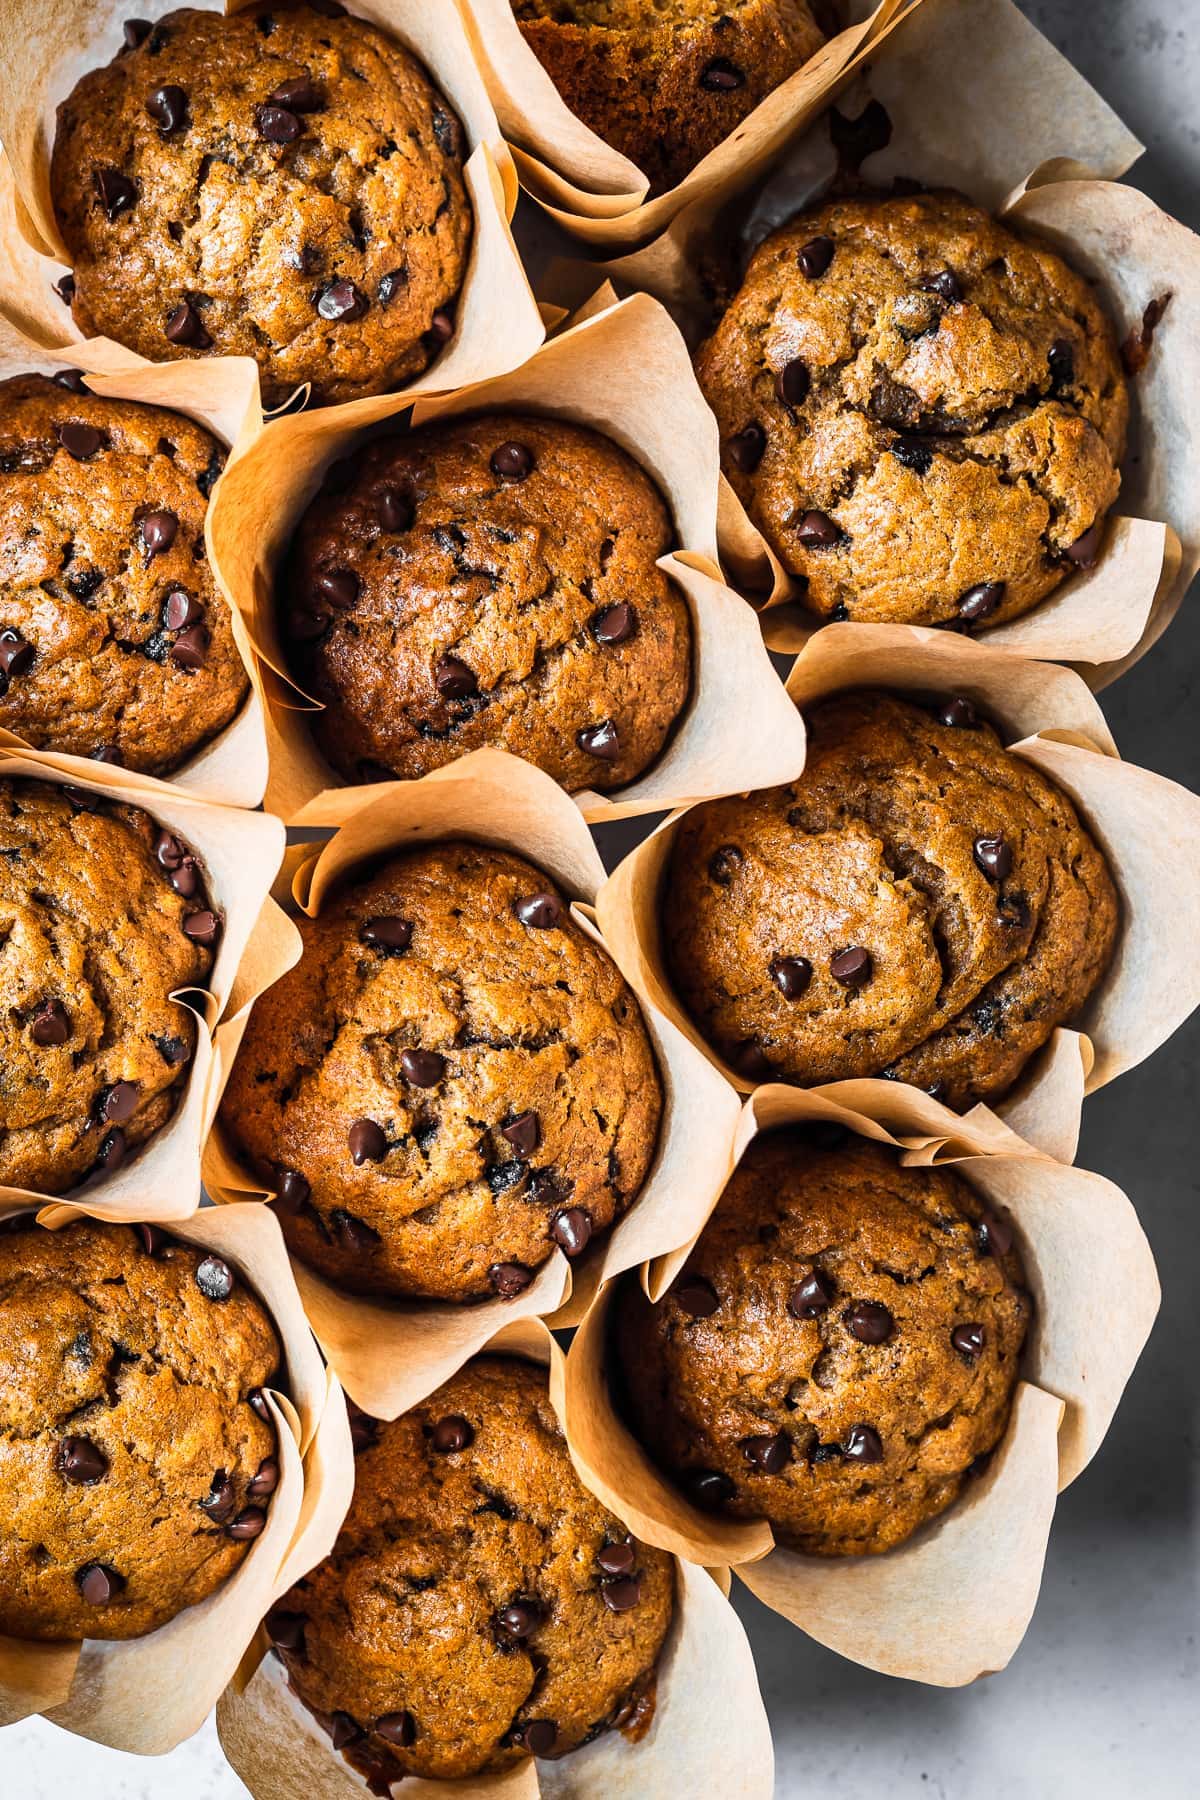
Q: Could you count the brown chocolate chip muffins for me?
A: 11